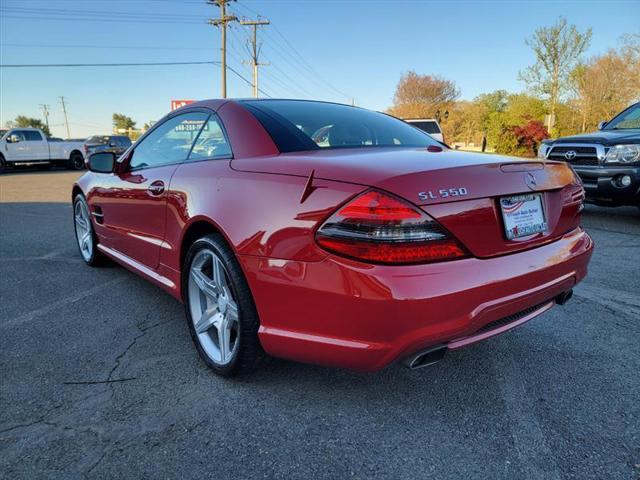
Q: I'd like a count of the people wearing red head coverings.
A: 0